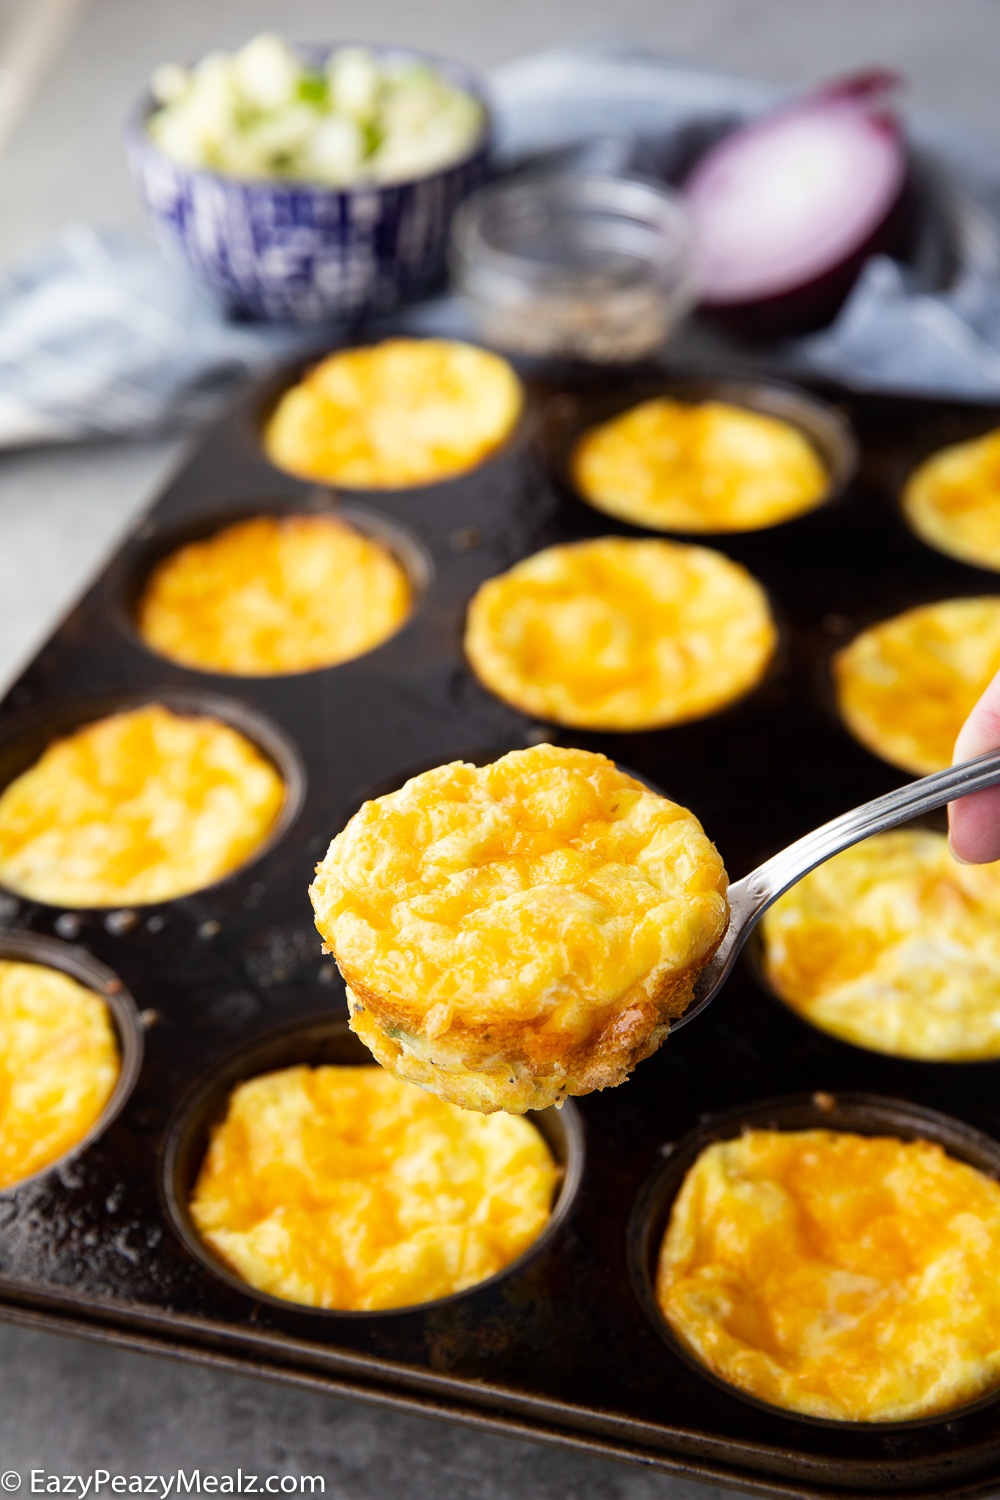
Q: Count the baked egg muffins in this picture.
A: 12